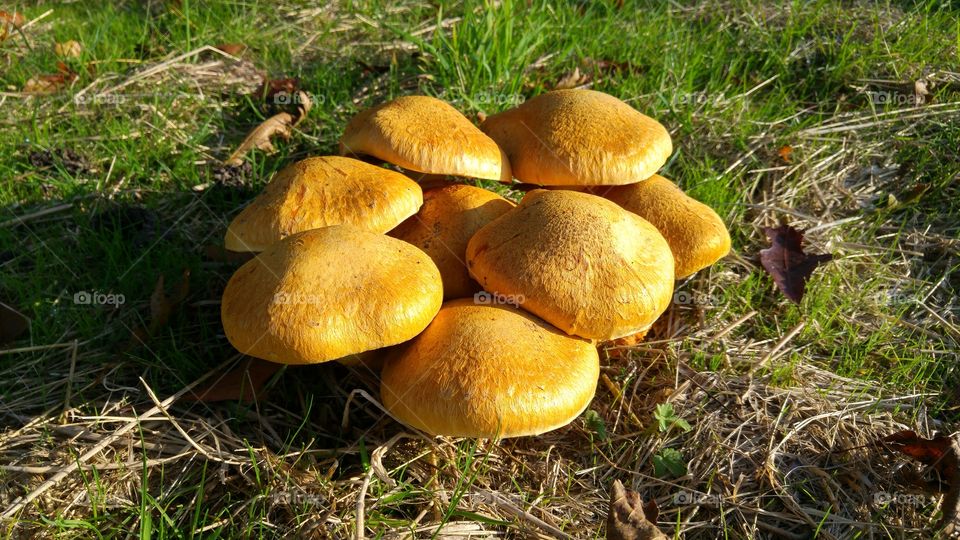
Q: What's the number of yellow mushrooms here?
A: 8